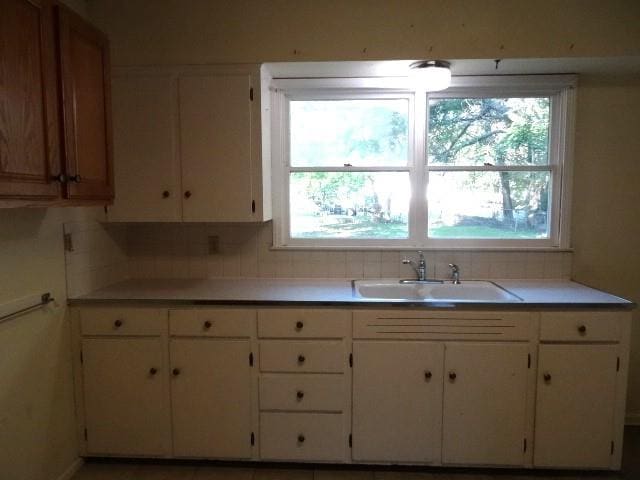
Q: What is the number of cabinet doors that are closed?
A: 9